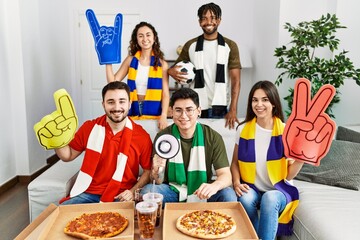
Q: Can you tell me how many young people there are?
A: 5